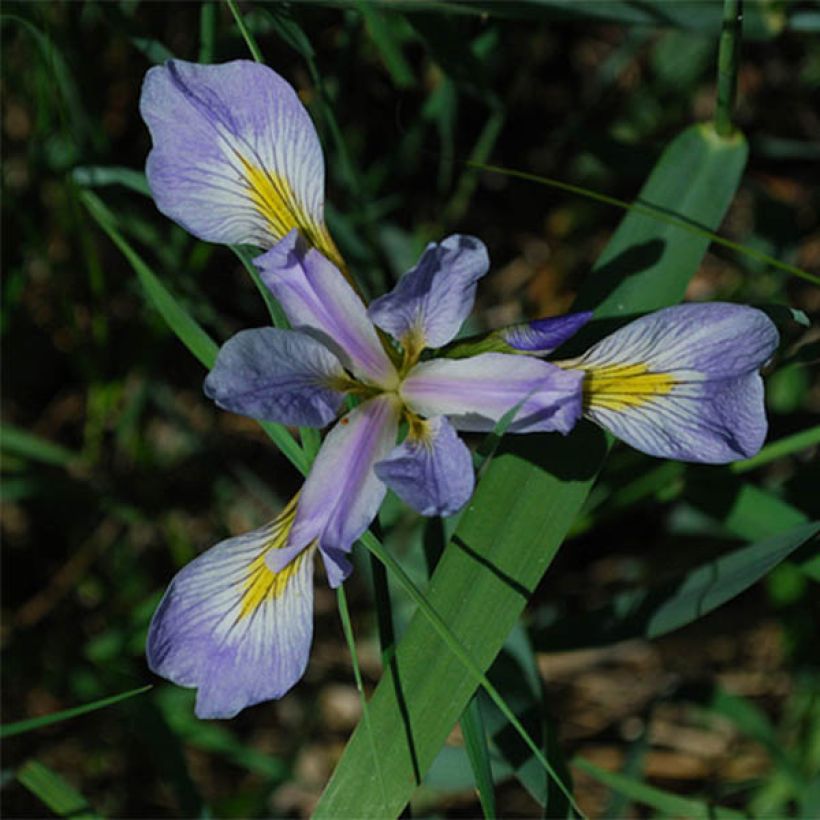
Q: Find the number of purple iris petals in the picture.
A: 9